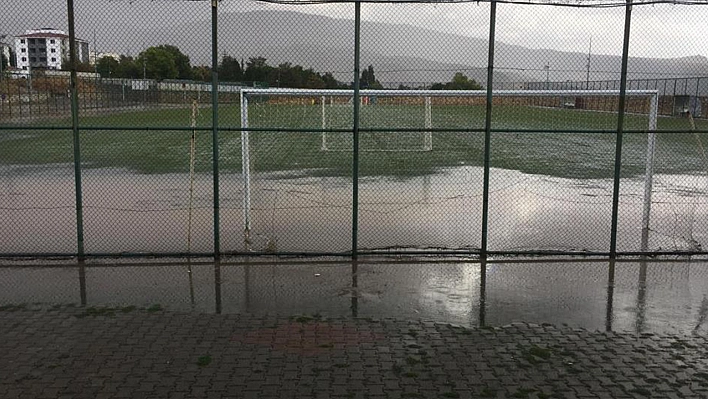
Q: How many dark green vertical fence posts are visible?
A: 5